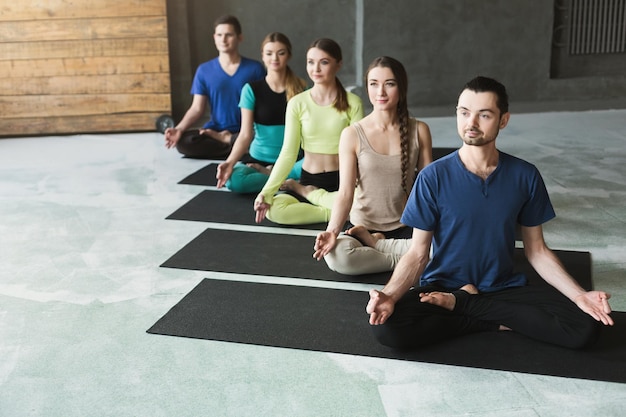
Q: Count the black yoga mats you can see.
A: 5